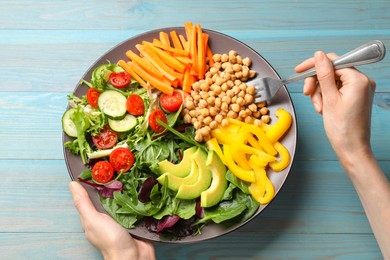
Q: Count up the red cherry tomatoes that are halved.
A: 8